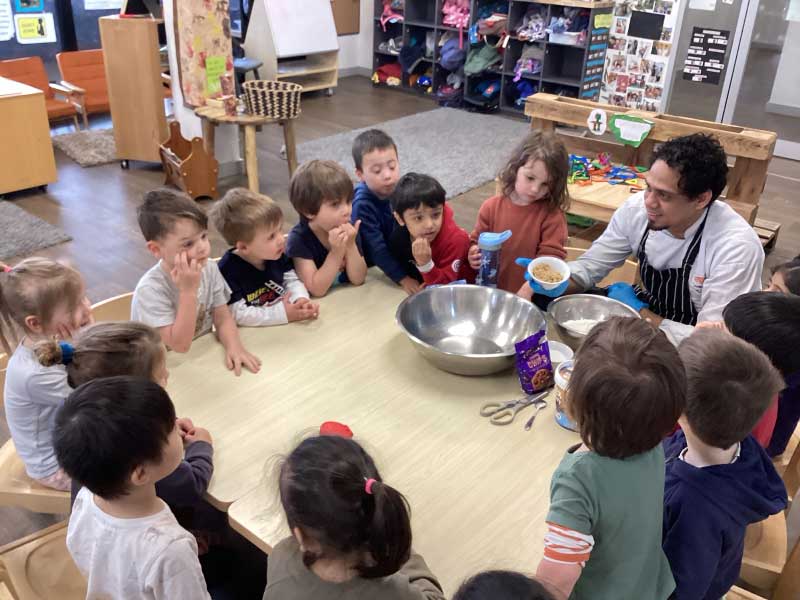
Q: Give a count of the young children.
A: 15